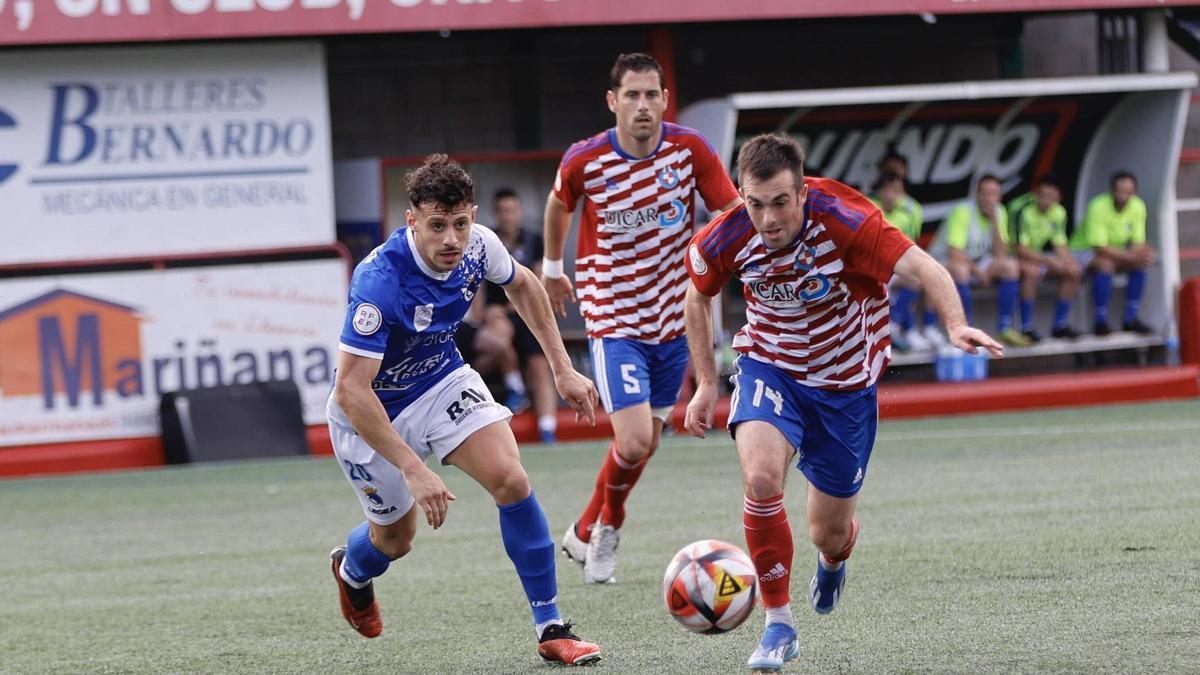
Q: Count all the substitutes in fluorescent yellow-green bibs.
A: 5